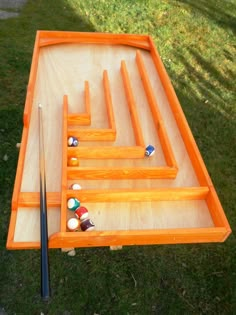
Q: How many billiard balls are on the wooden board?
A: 8